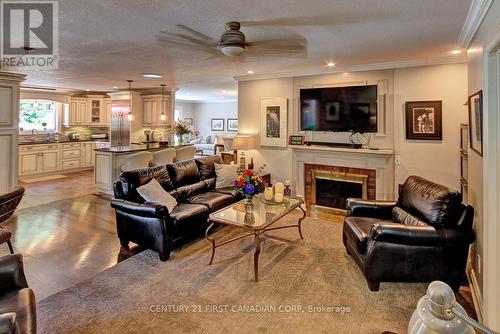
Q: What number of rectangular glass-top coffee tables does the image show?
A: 1